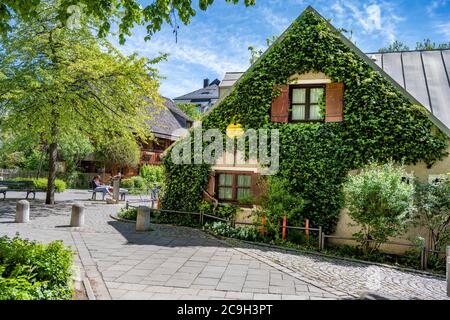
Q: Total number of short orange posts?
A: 3